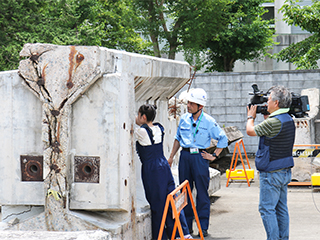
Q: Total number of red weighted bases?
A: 0